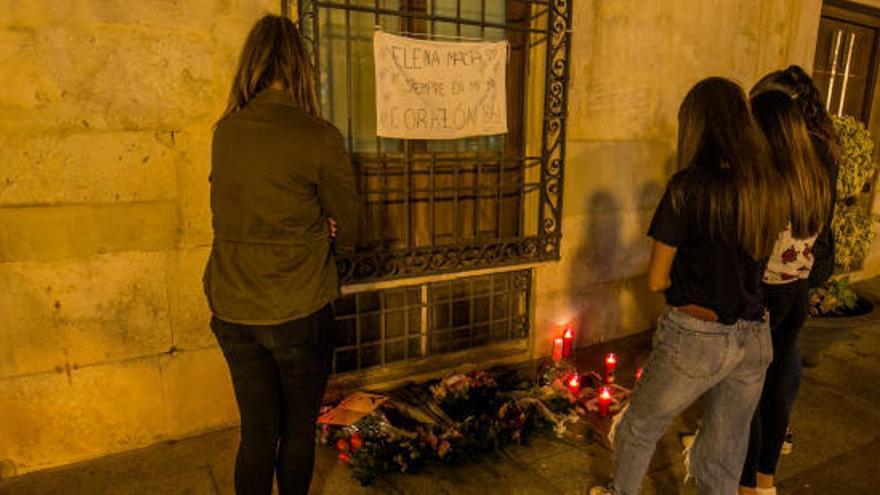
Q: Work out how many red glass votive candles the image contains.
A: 6